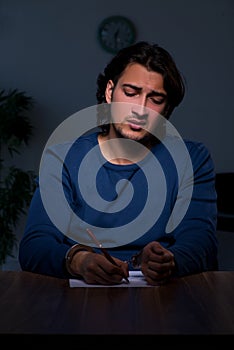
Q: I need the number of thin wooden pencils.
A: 1